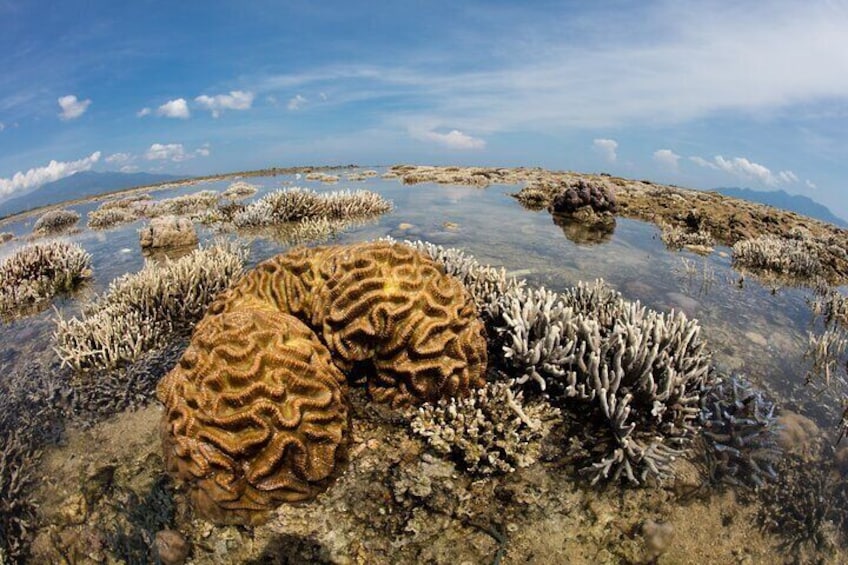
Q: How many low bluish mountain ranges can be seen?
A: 2